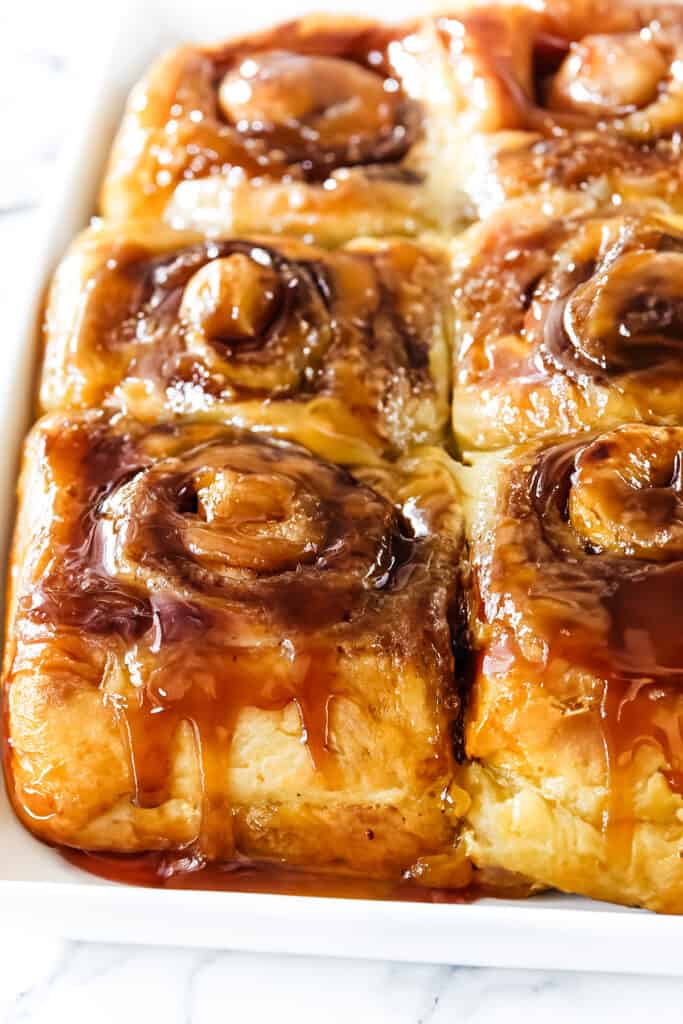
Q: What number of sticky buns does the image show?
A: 6